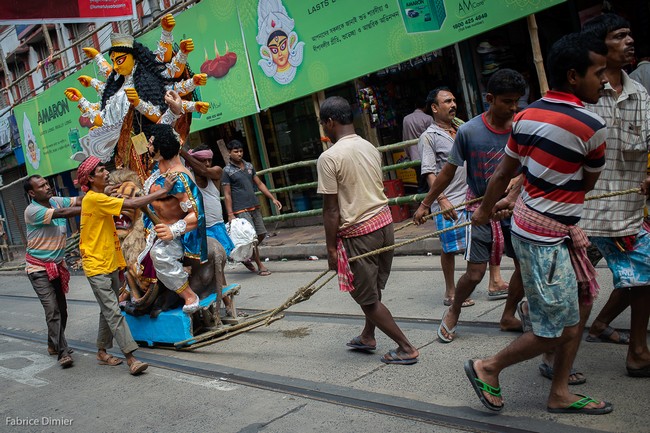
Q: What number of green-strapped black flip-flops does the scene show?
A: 2